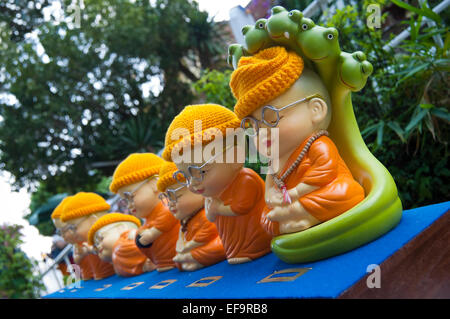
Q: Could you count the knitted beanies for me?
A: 7